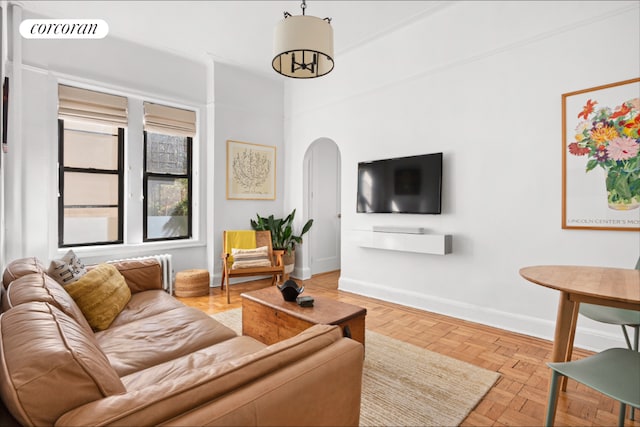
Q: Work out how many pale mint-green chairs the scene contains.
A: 2